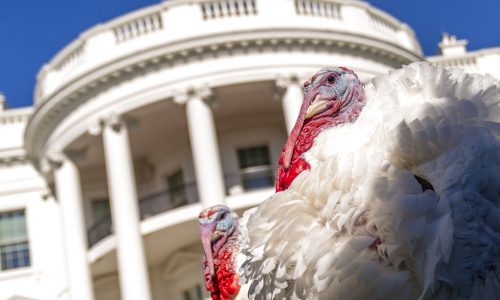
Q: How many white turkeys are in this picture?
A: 2